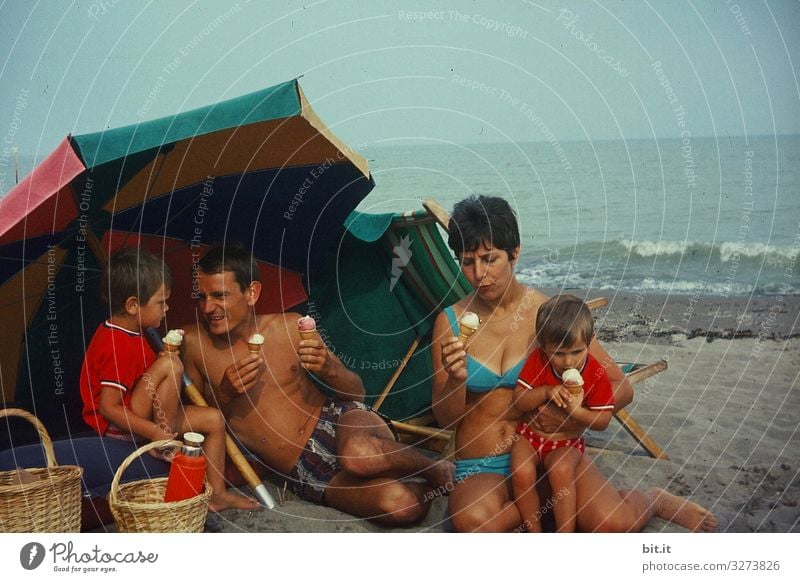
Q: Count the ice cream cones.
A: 5